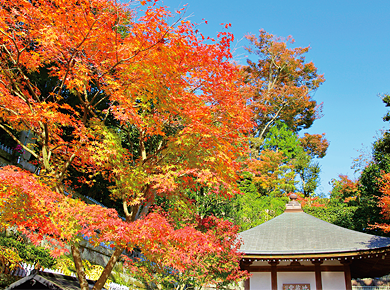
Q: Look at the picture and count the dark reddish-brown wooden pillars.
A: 4